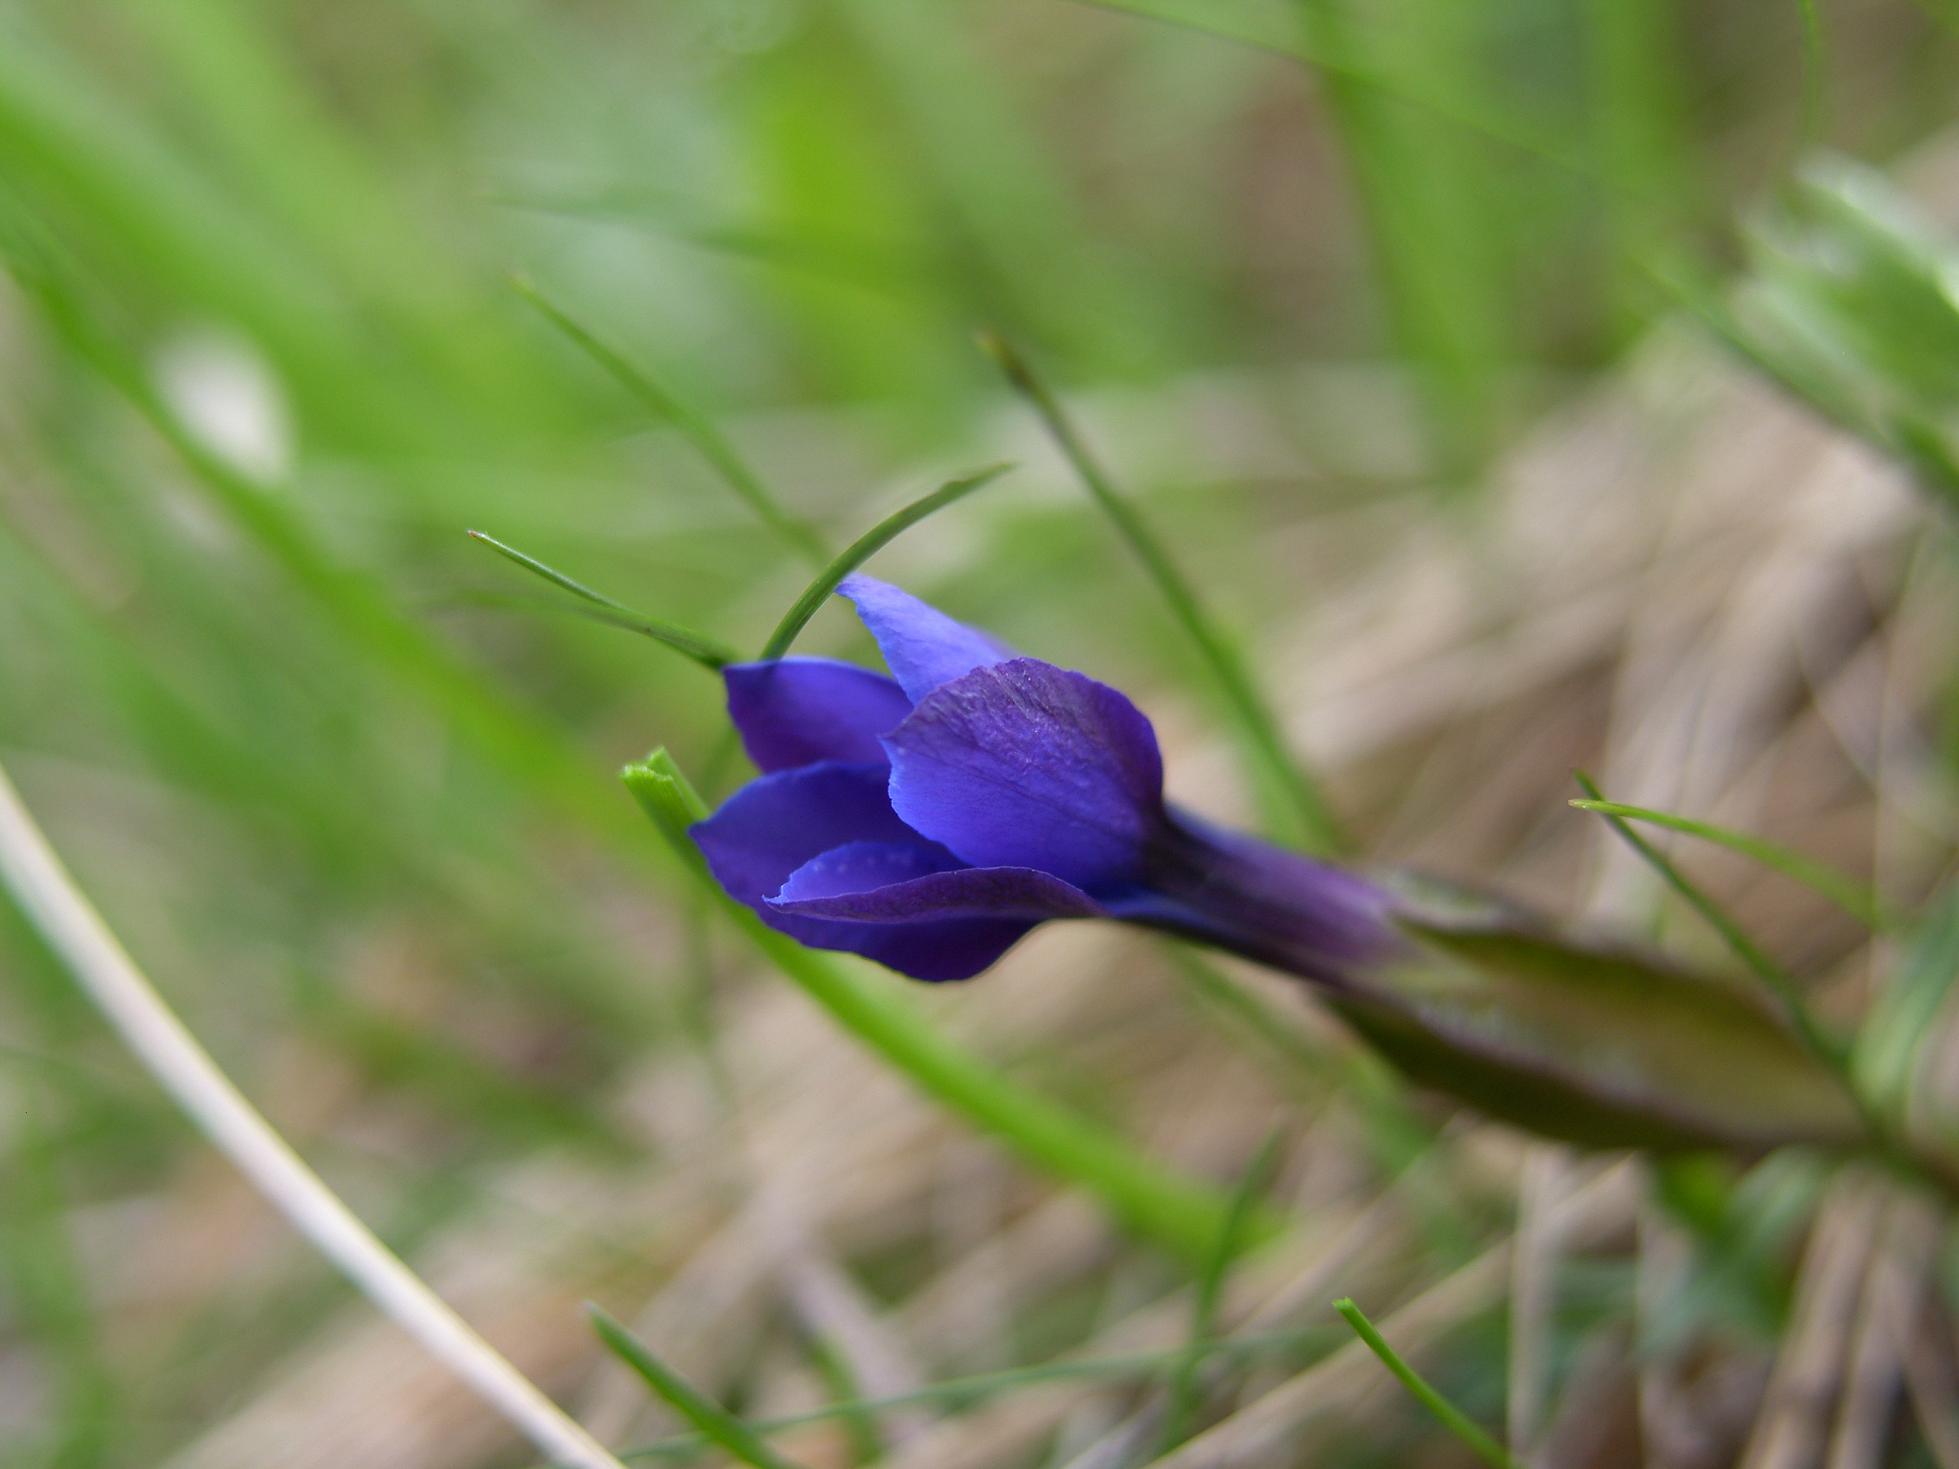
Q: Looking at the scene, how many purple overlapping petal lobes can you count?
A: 5